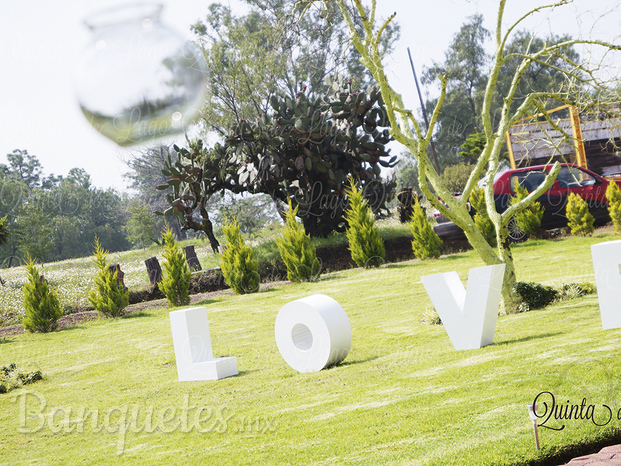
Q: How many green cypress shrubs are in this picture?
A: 11